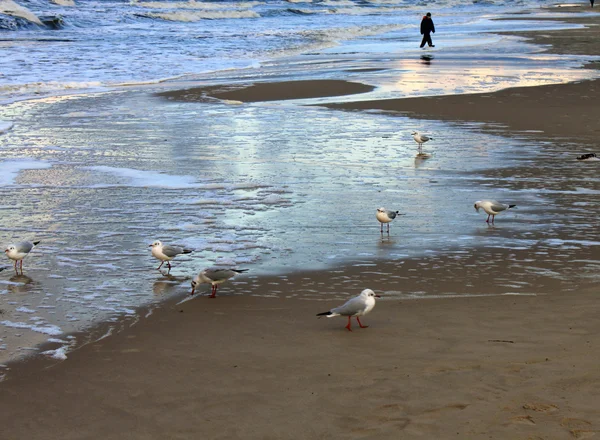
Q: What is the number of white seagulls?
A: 7